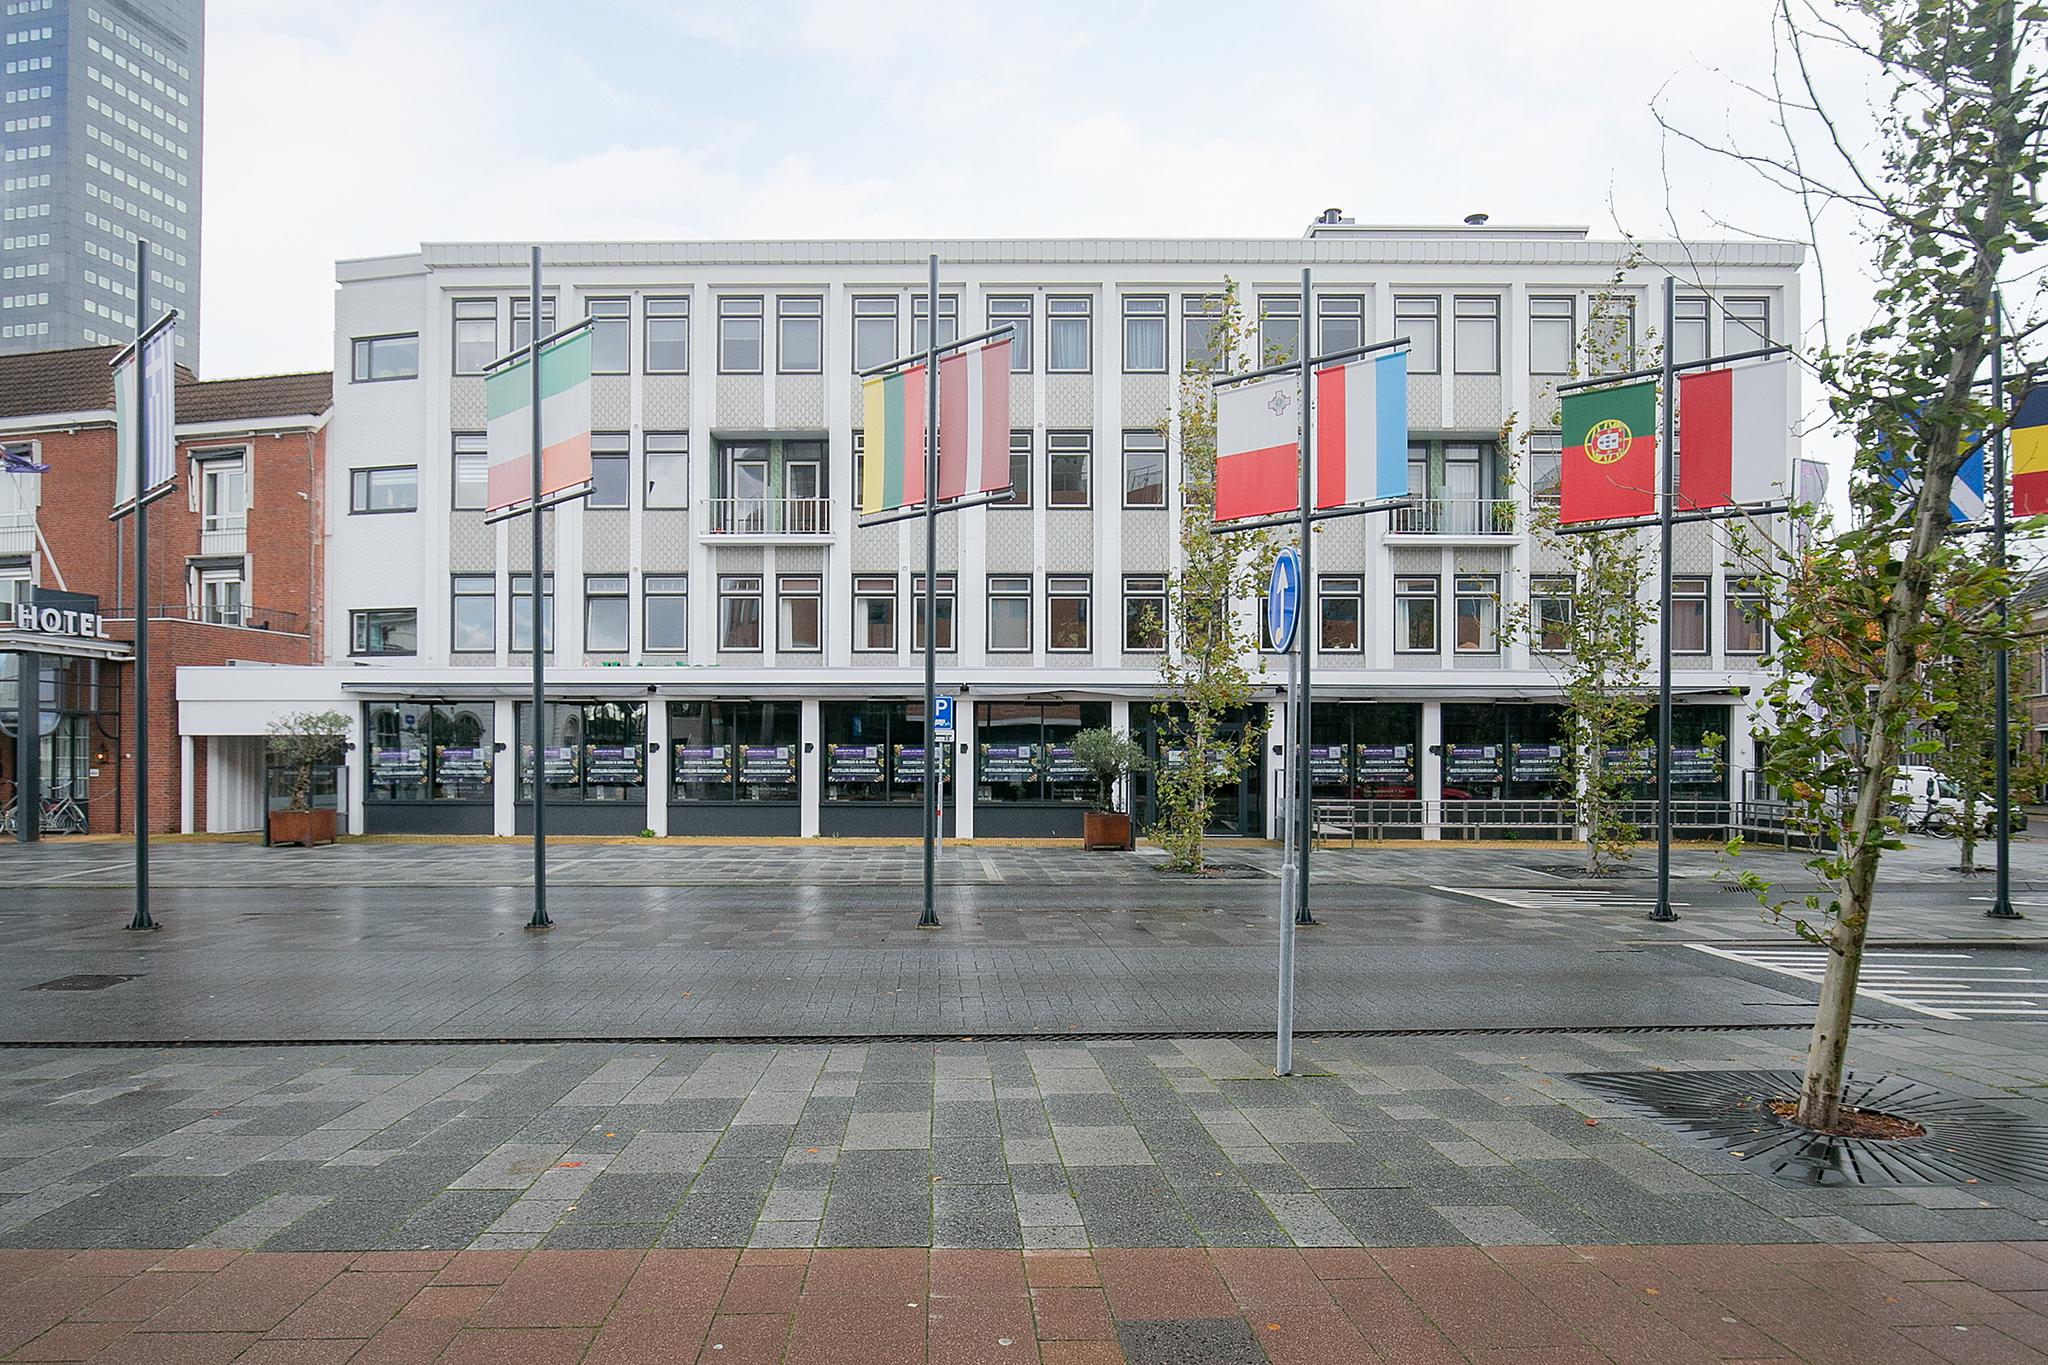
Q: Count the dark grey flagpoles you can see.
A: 6